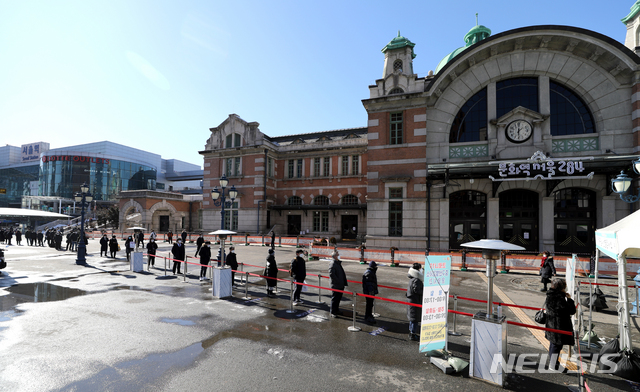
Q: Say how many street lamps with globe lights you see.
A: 3